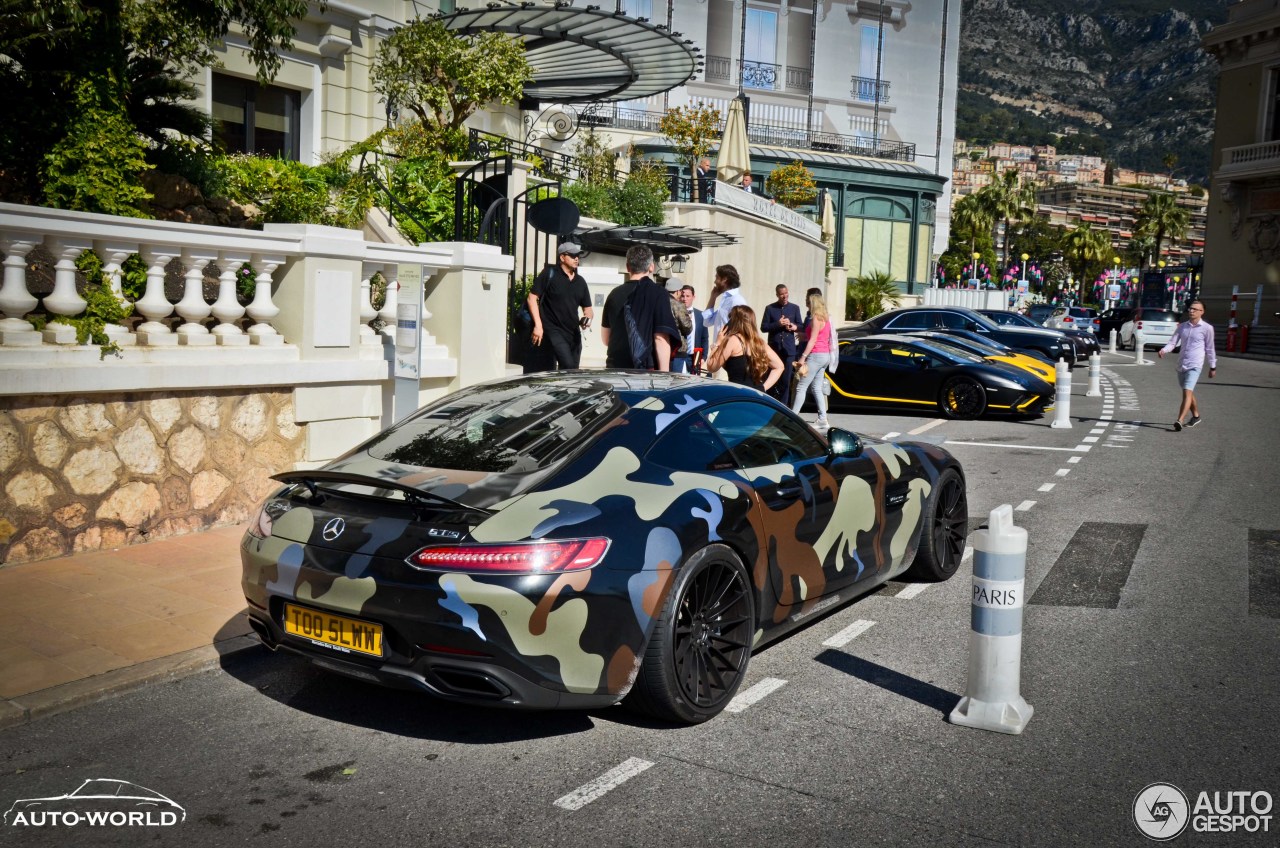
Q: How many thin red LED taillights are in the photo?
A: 1